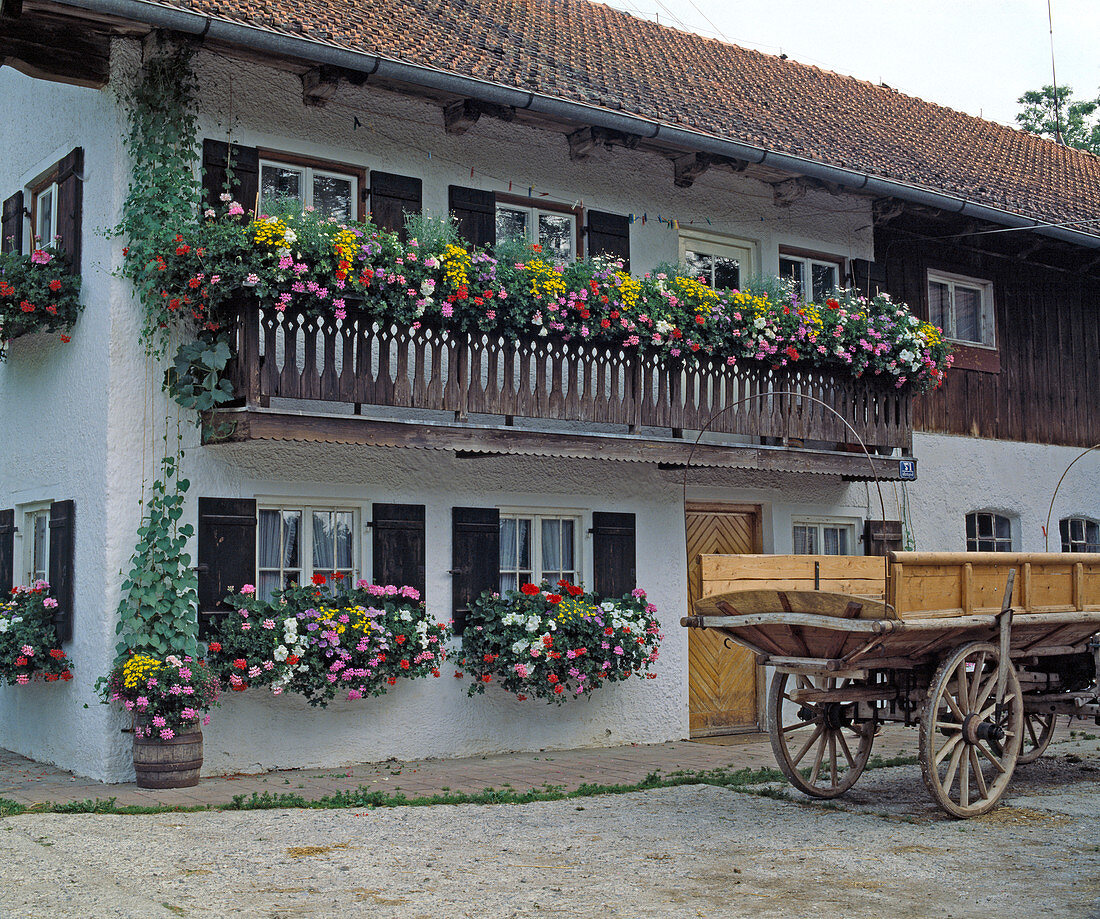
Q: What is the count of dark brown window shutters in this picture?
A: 14